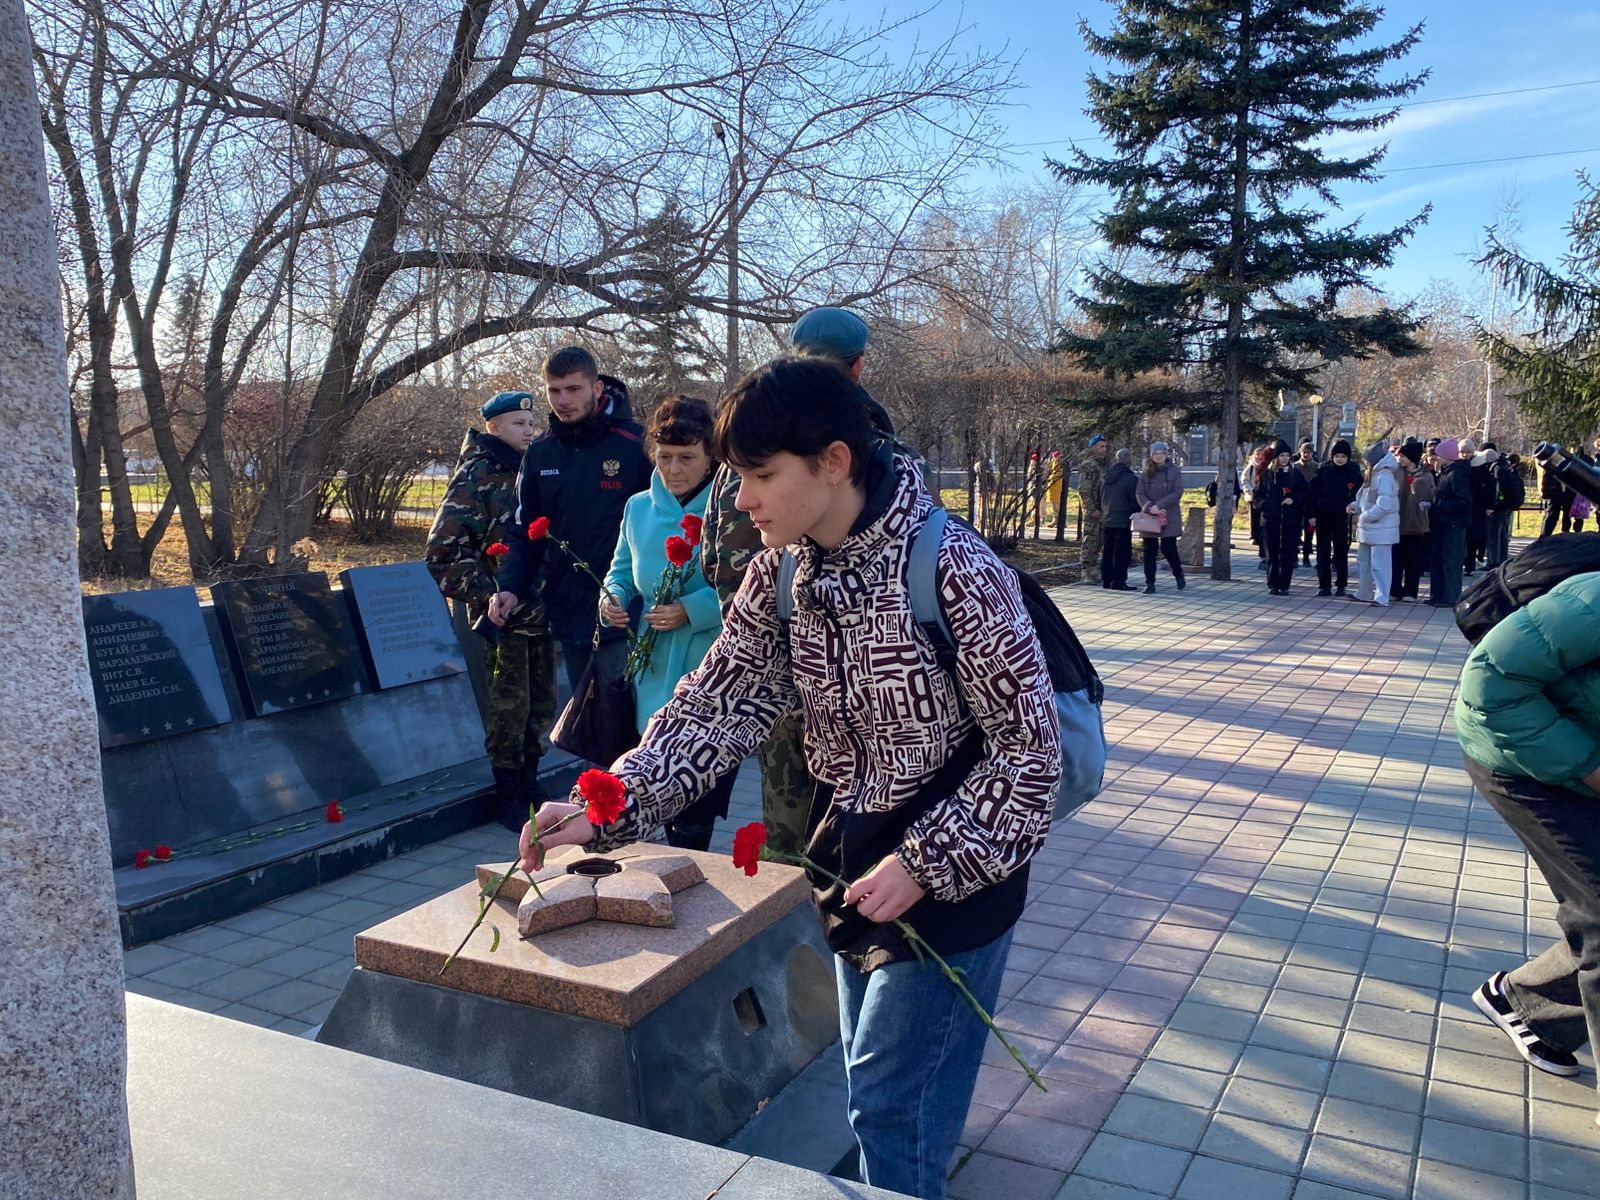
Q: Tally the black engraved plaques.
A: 3